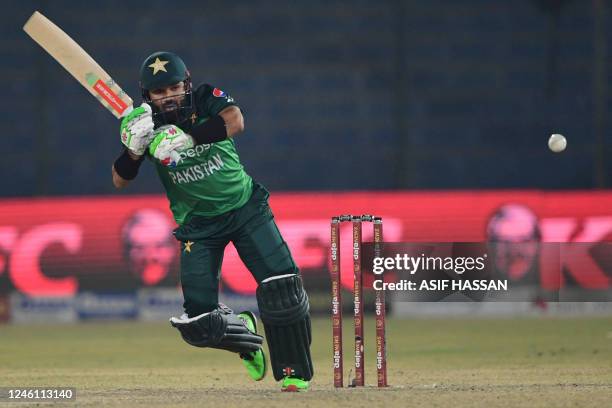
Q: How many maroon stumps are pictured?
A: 3